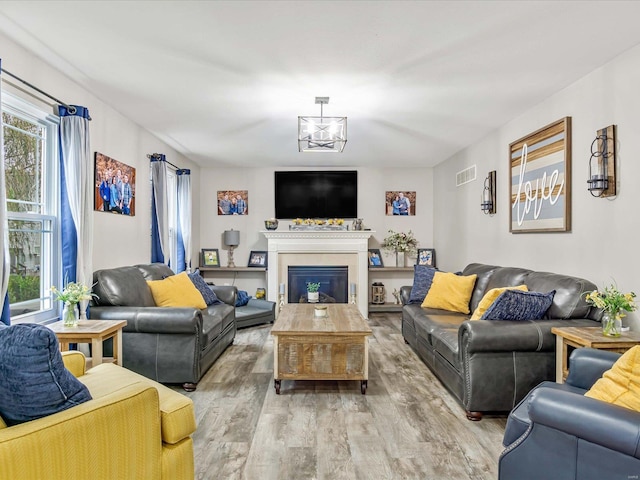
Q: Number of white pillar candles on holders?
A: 2